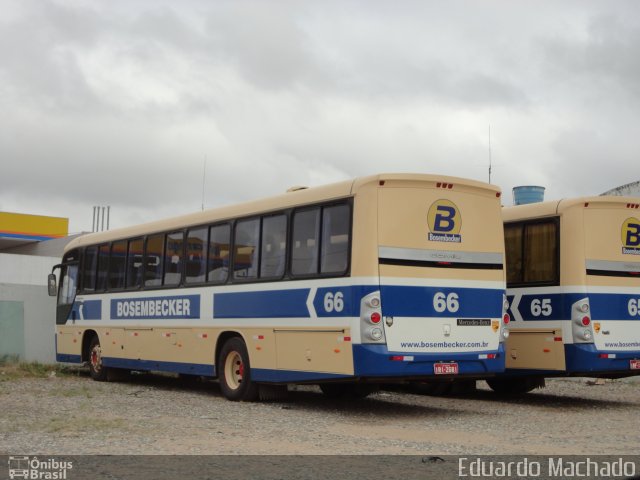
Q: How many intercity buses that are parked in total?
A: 2